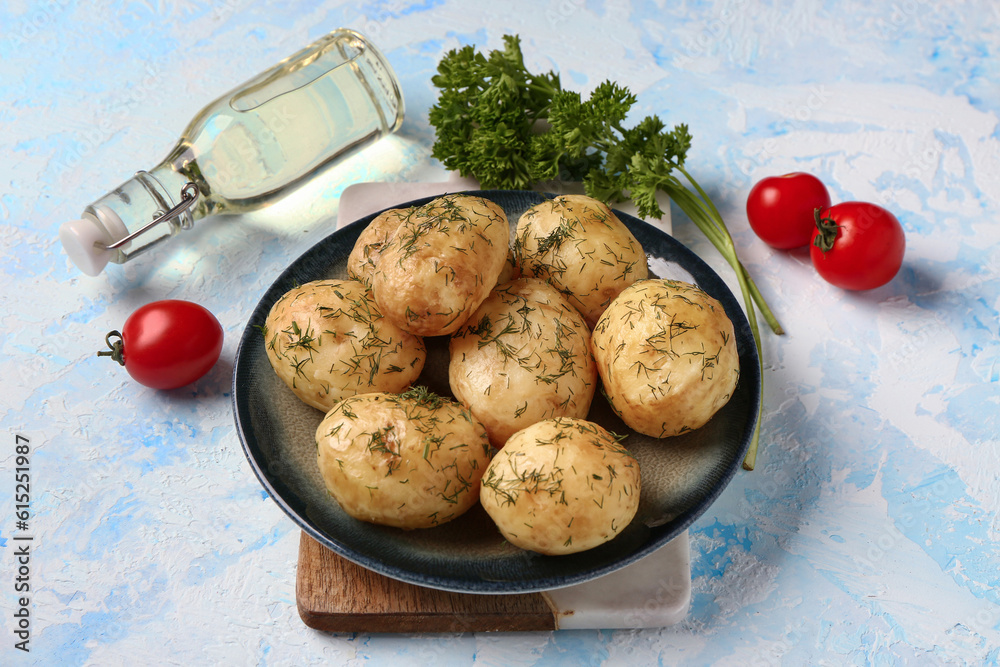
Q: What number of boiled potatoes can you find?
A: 8